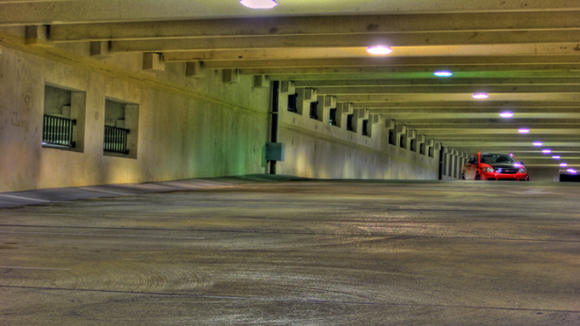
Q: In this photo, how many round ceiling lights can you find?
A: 11